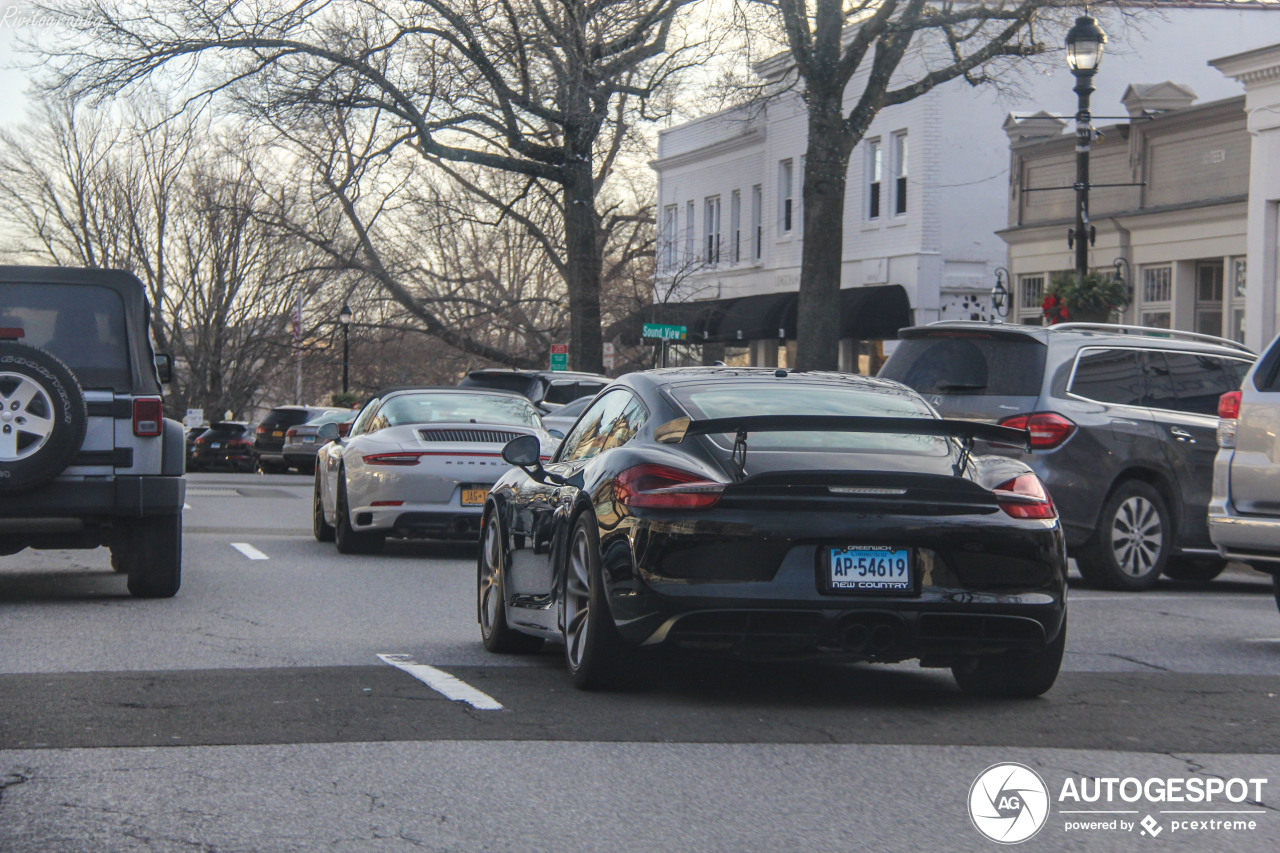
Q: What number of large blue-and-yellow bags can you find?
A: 0